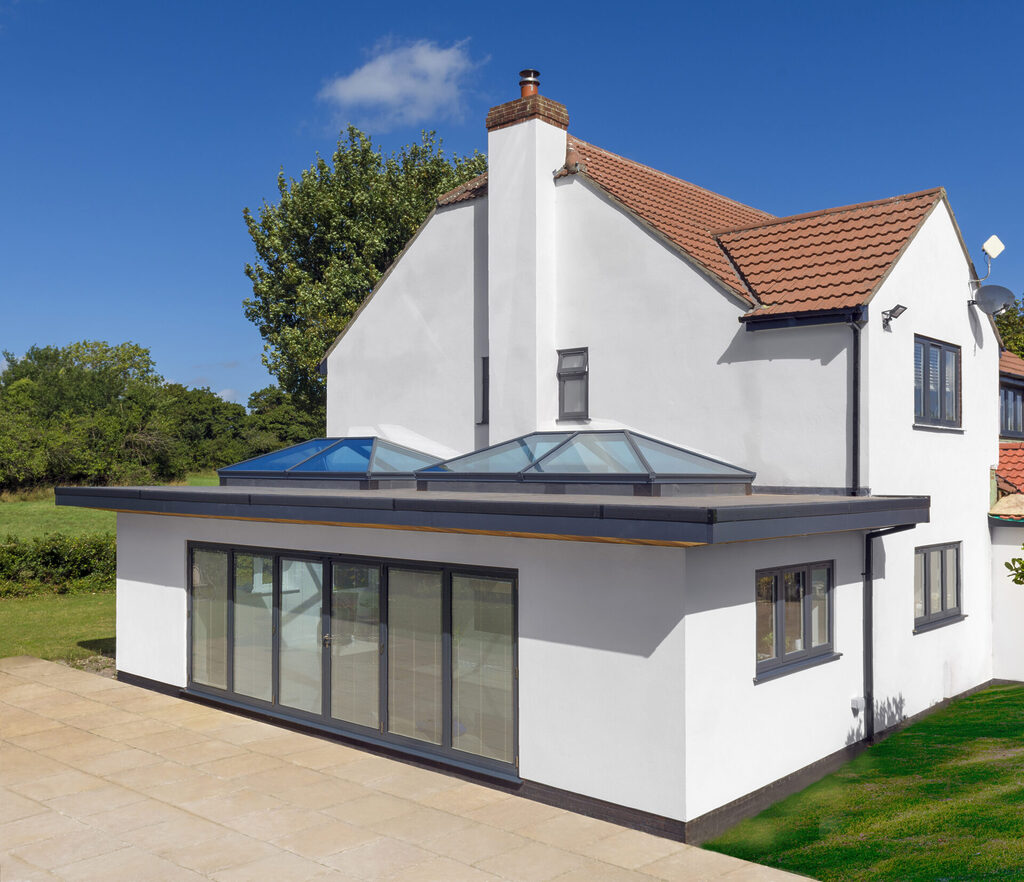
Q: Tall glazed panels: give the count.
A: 6